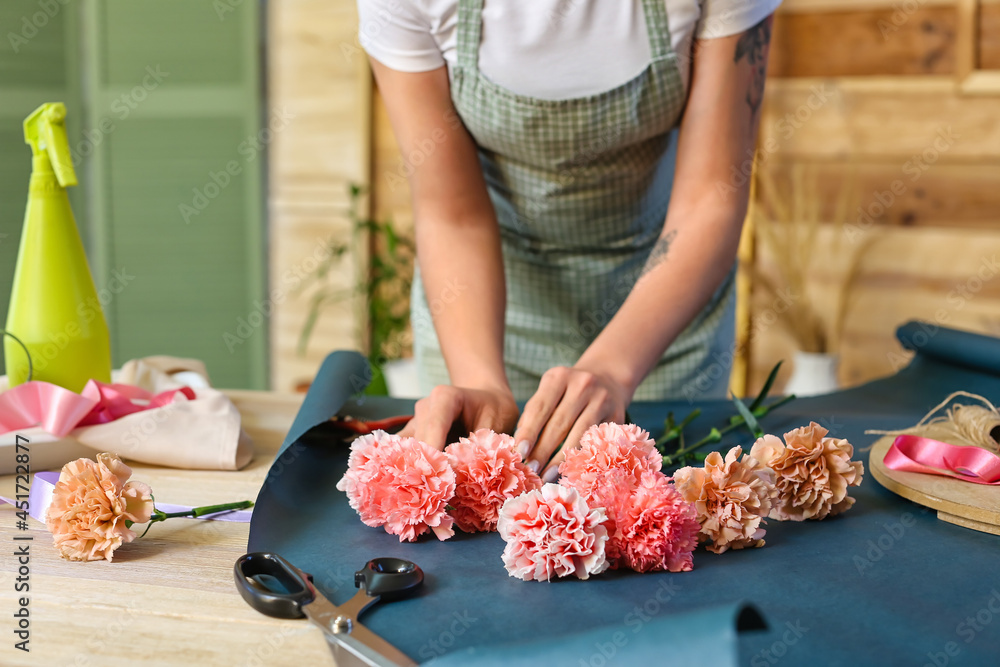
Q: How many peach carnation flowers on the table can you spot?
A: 3